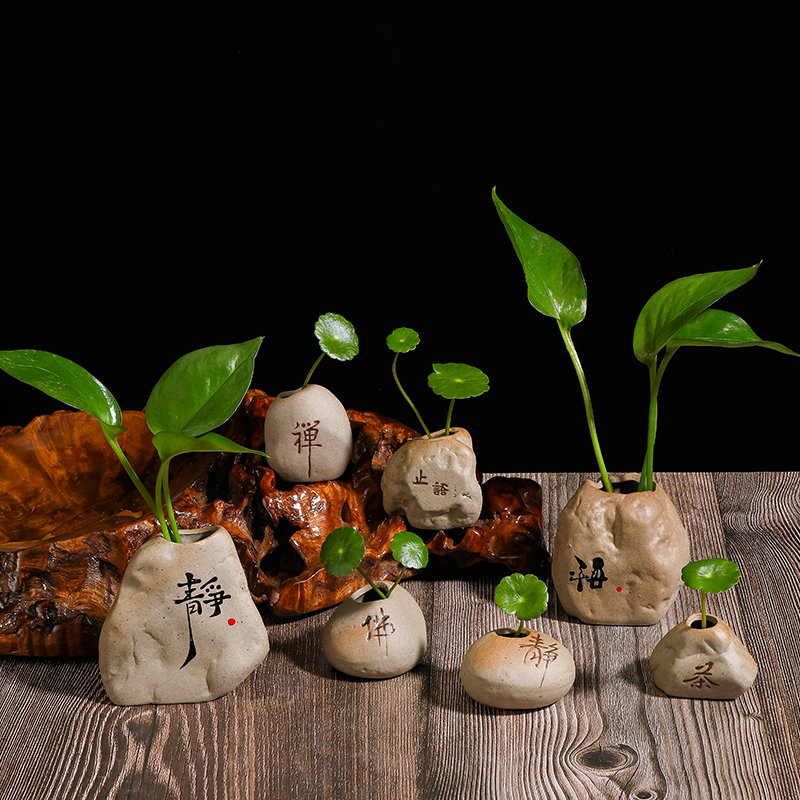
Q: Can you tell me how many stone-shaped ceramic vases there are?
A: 7